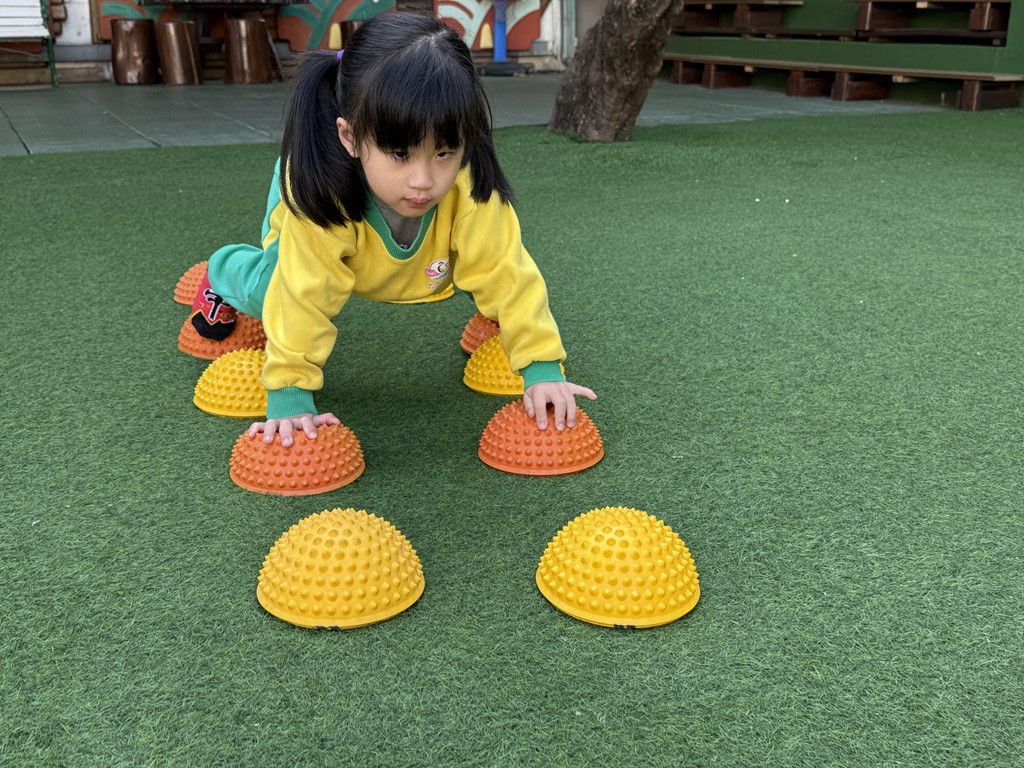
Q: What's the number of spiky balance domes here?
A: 9